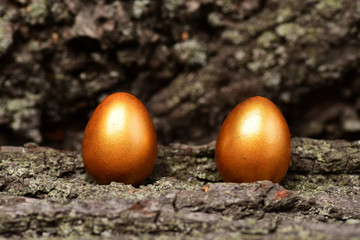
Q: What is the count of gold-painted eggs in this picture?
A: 2